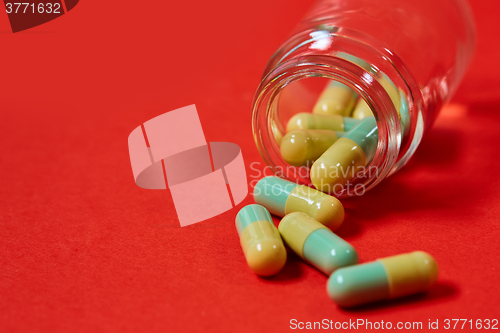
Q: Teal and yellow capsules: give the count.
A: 9